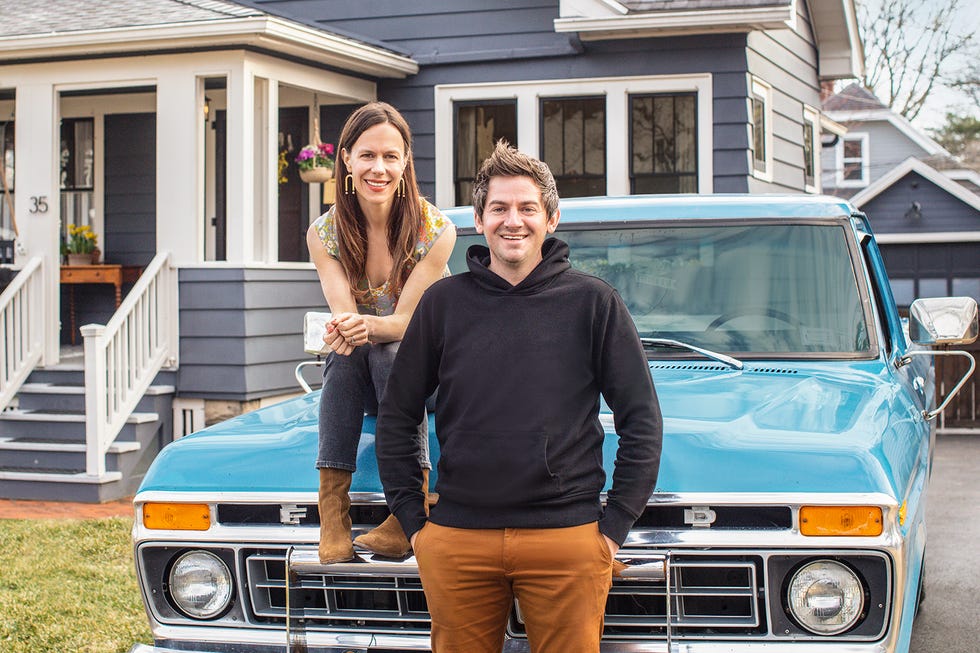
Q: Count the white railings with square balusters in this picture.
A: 2